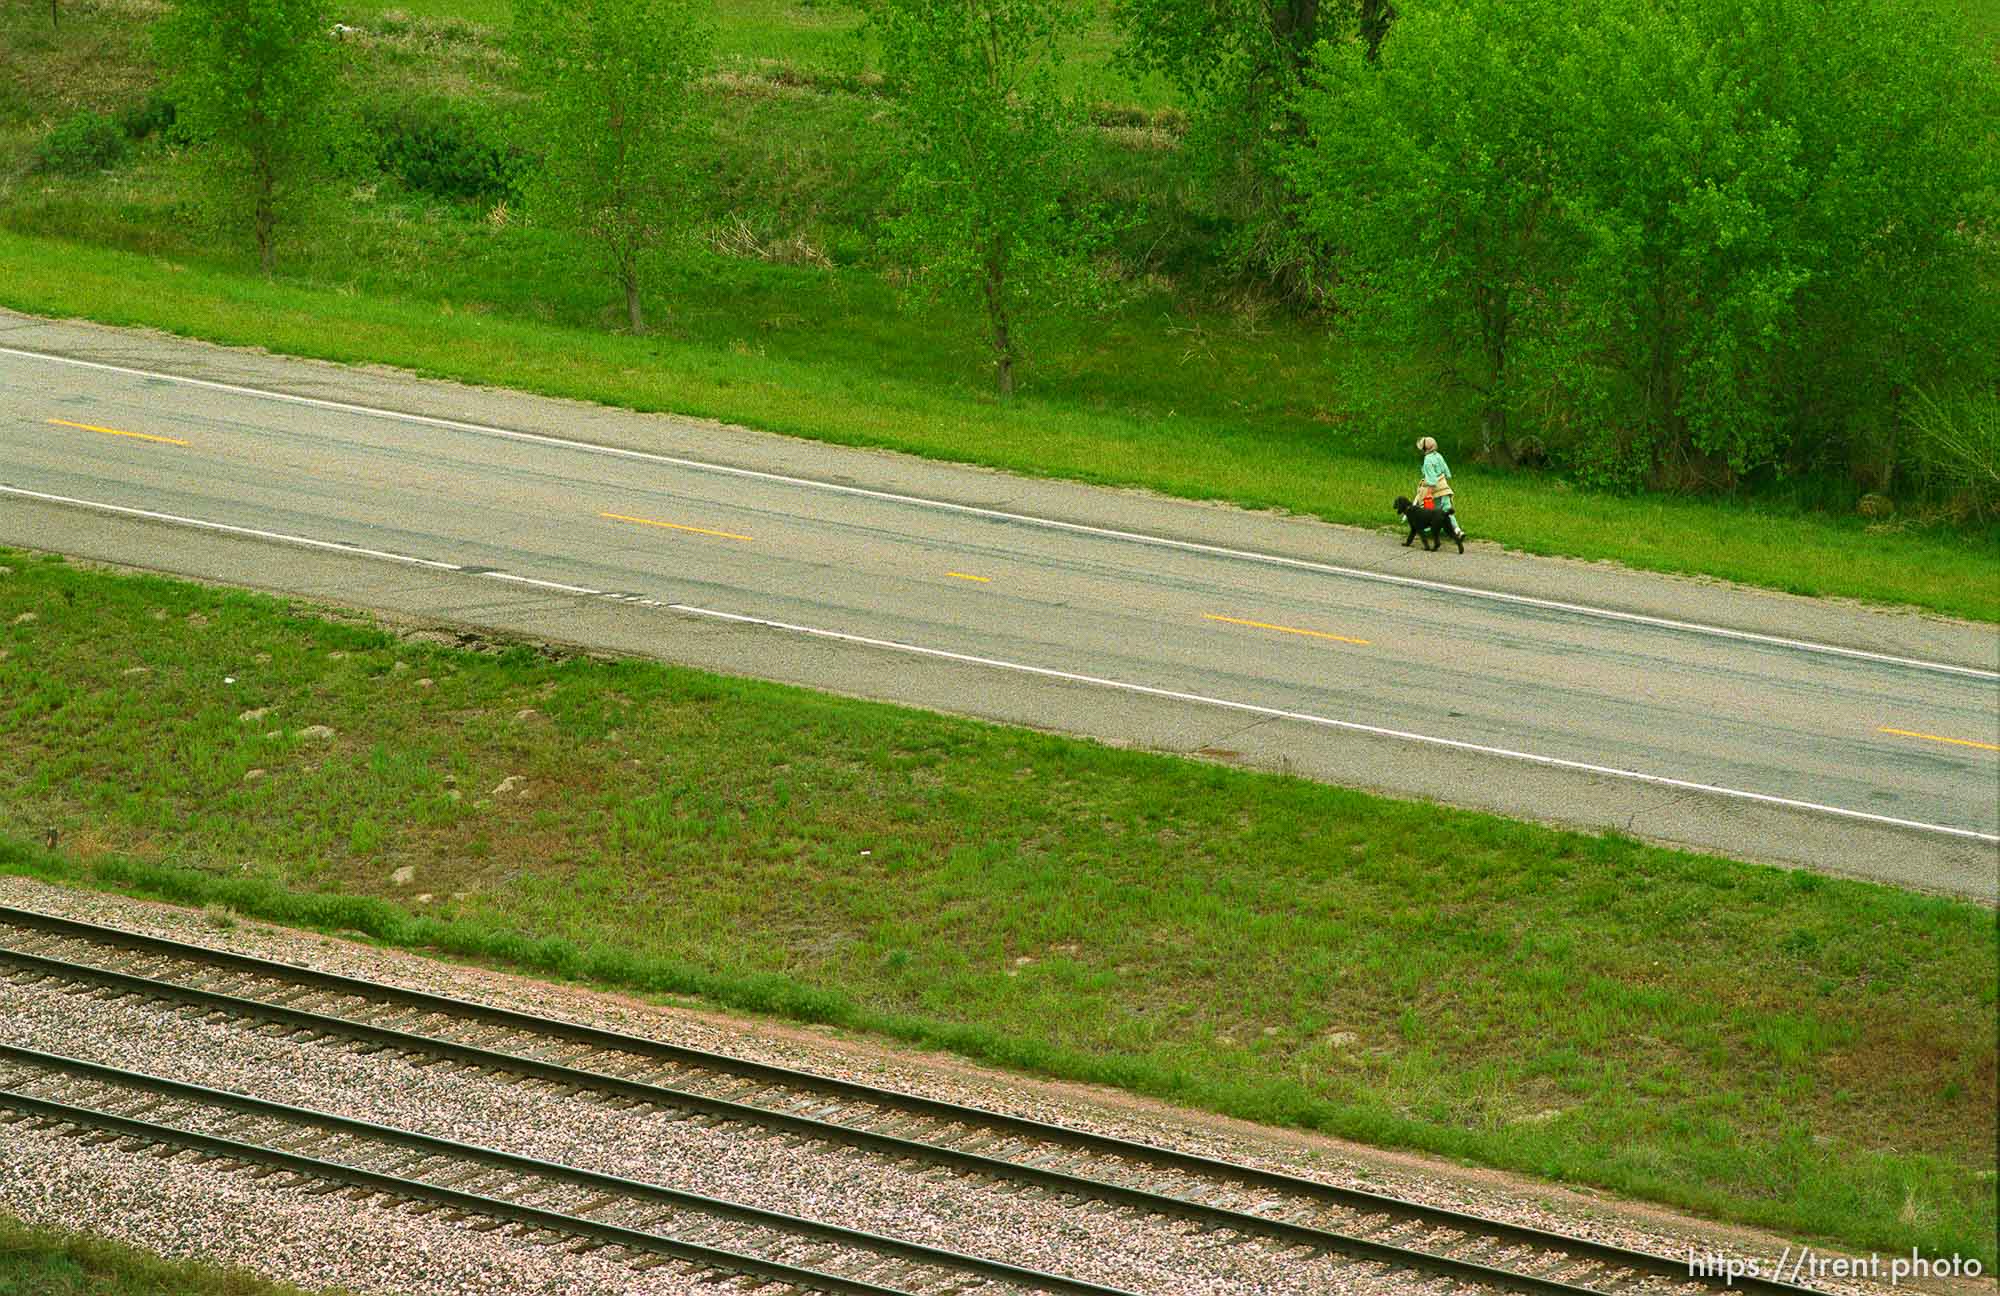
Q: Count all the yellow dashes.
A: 5